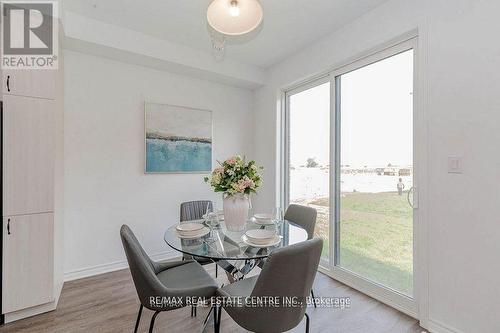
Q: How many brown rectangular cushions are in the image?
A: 0